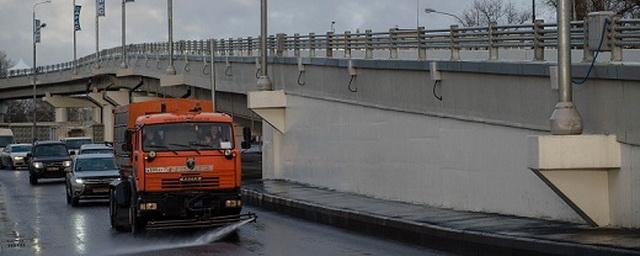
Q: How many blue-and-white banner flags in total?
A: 3